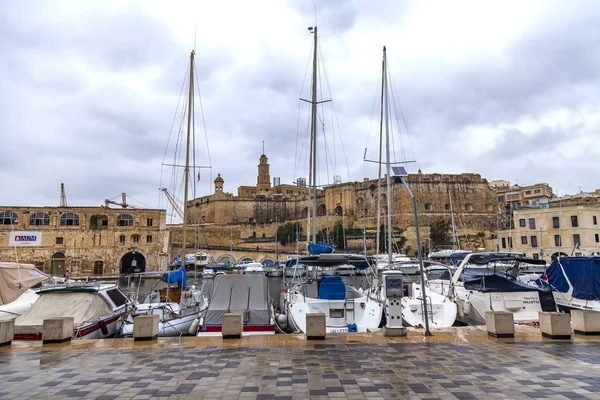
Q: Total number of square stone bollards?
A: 8